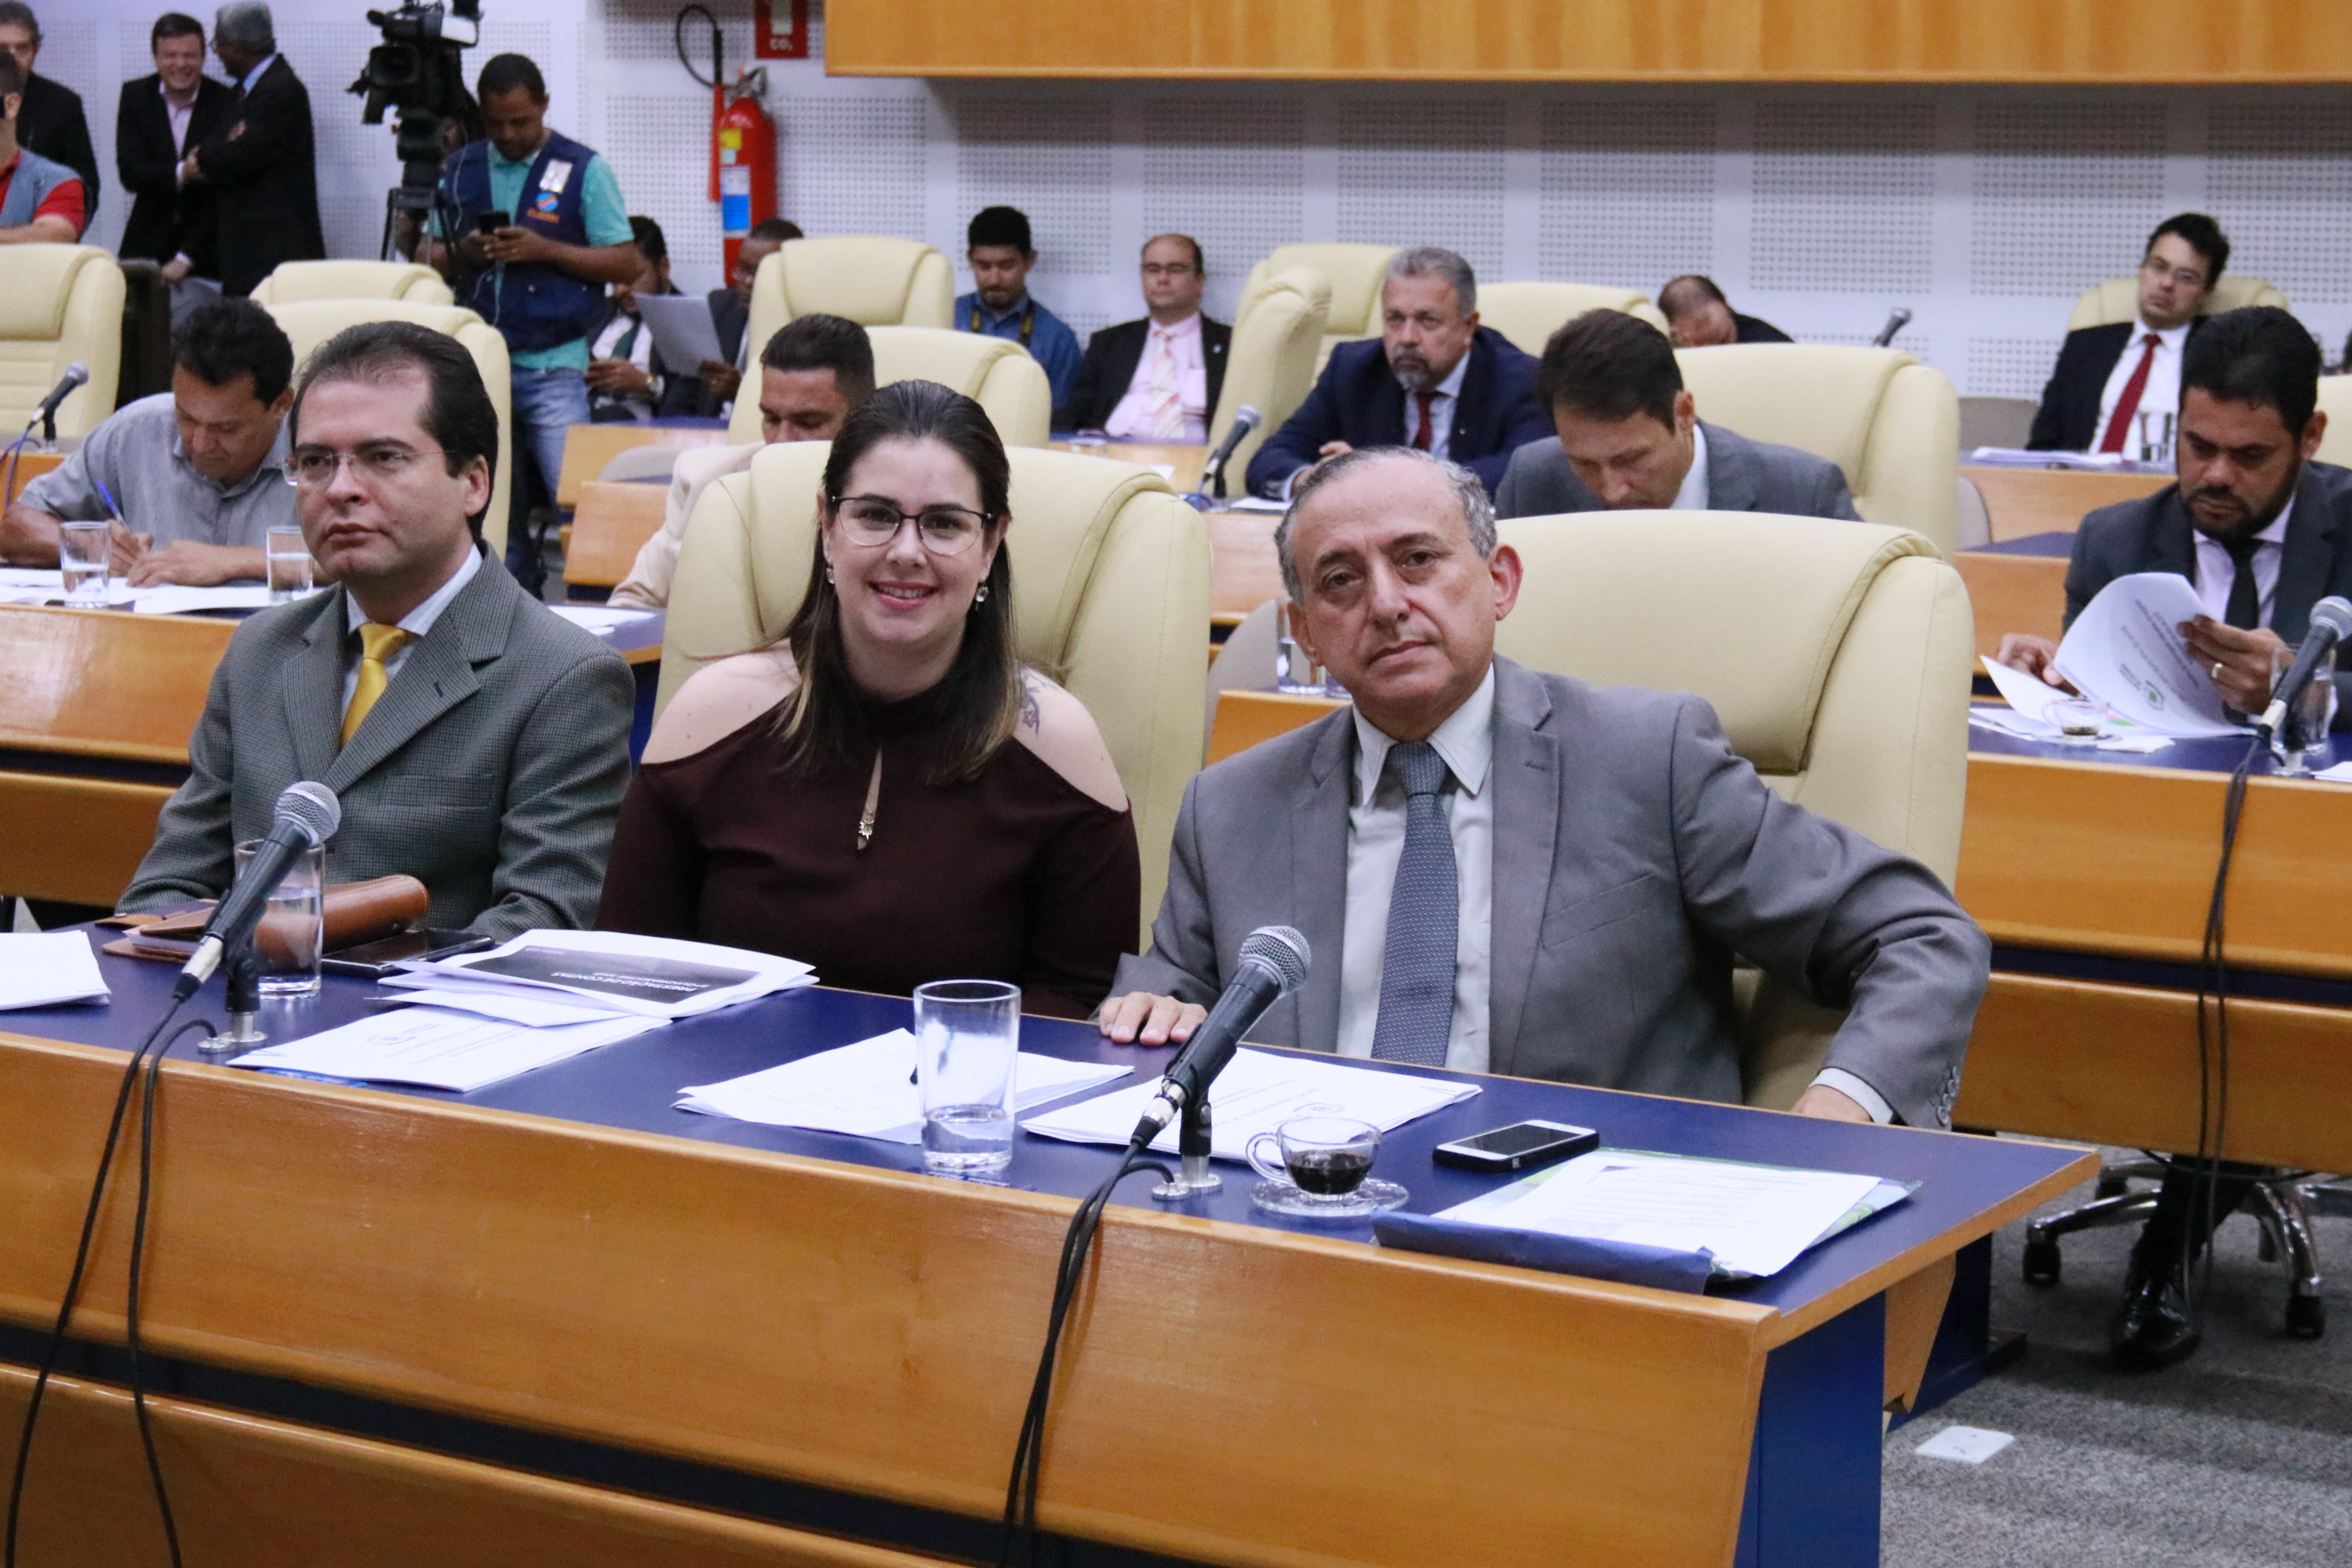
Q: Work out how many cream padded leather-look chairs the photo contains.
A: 13